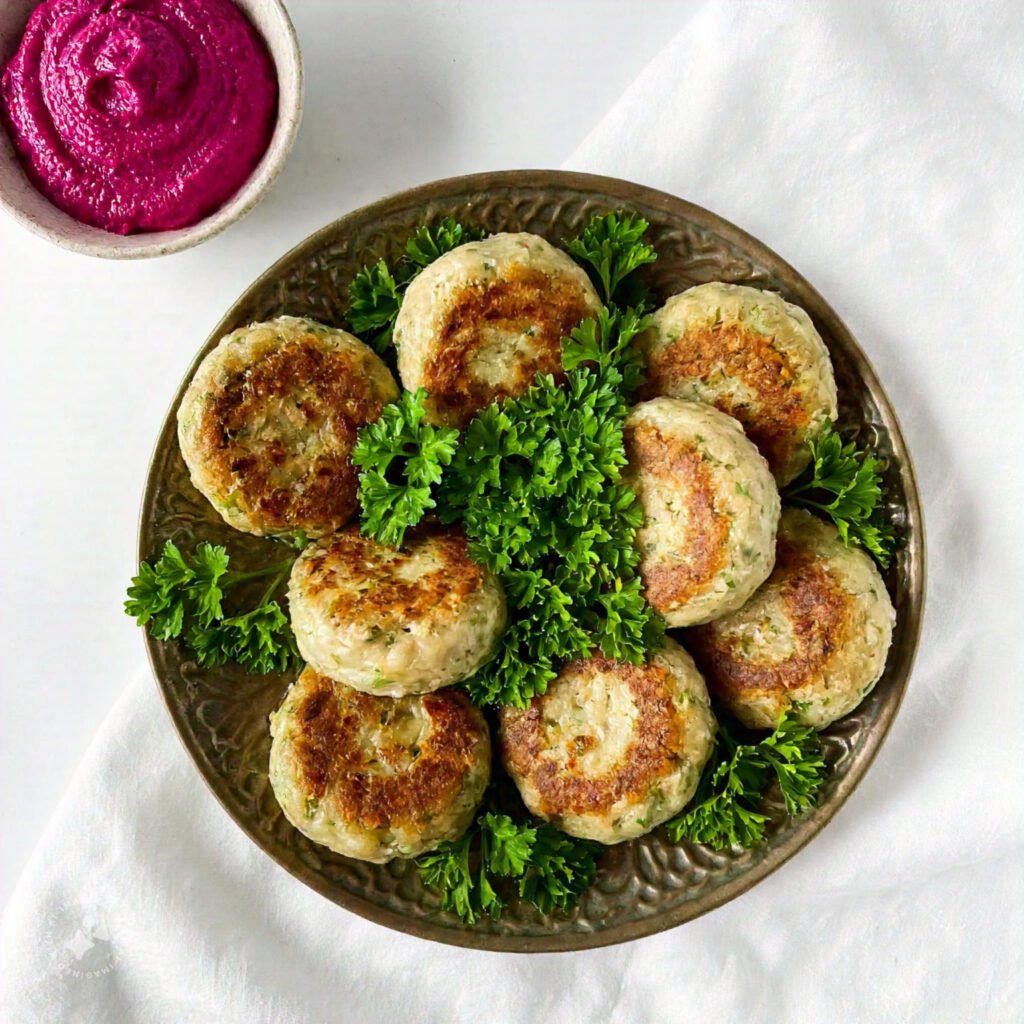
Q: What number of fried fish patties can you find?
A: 8